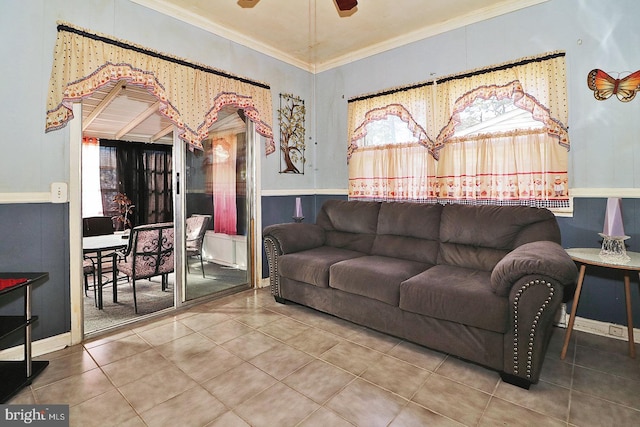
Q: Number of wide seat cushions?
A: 3